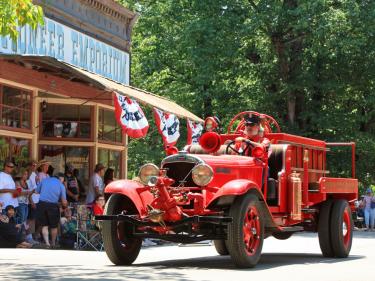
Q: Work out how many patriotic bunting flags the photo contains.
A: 3